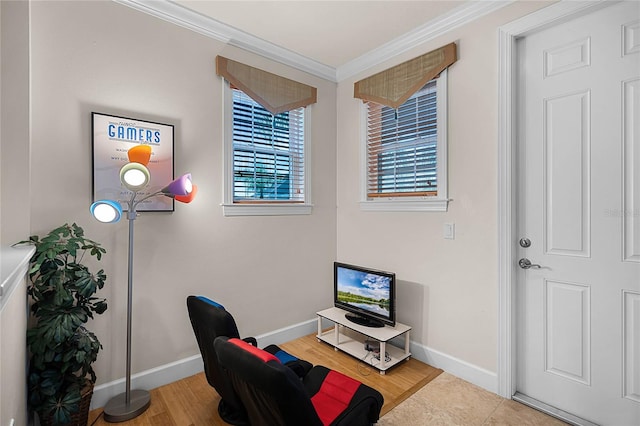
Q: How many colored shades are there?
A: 5